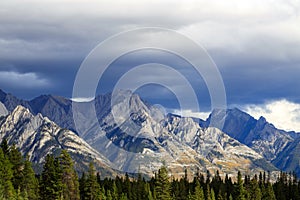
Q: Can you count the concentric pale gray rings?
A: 2